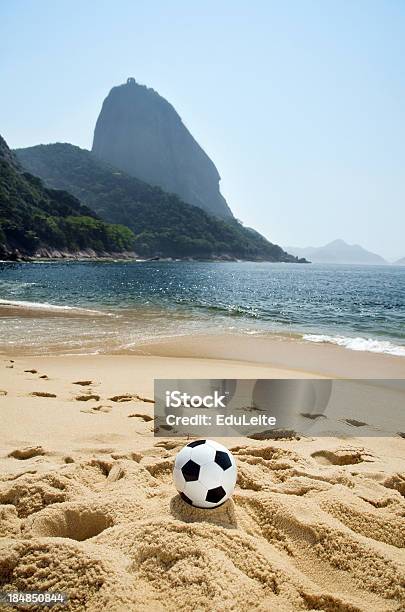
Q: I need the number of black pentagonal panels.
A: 5